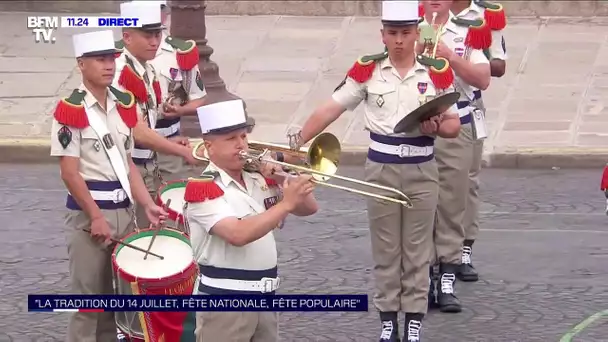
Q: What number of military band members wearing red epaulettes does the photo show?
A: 7